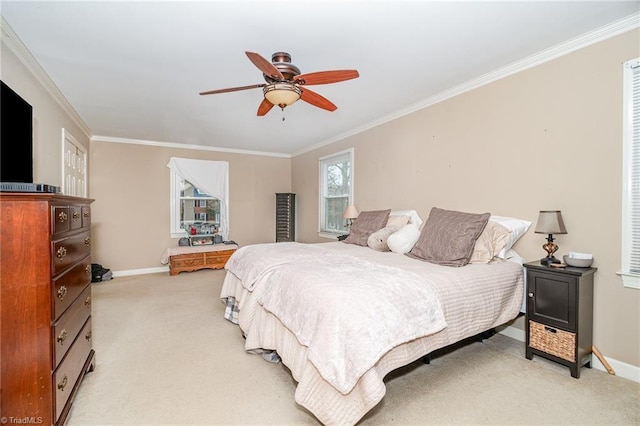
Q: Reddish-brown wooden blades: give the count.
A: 5